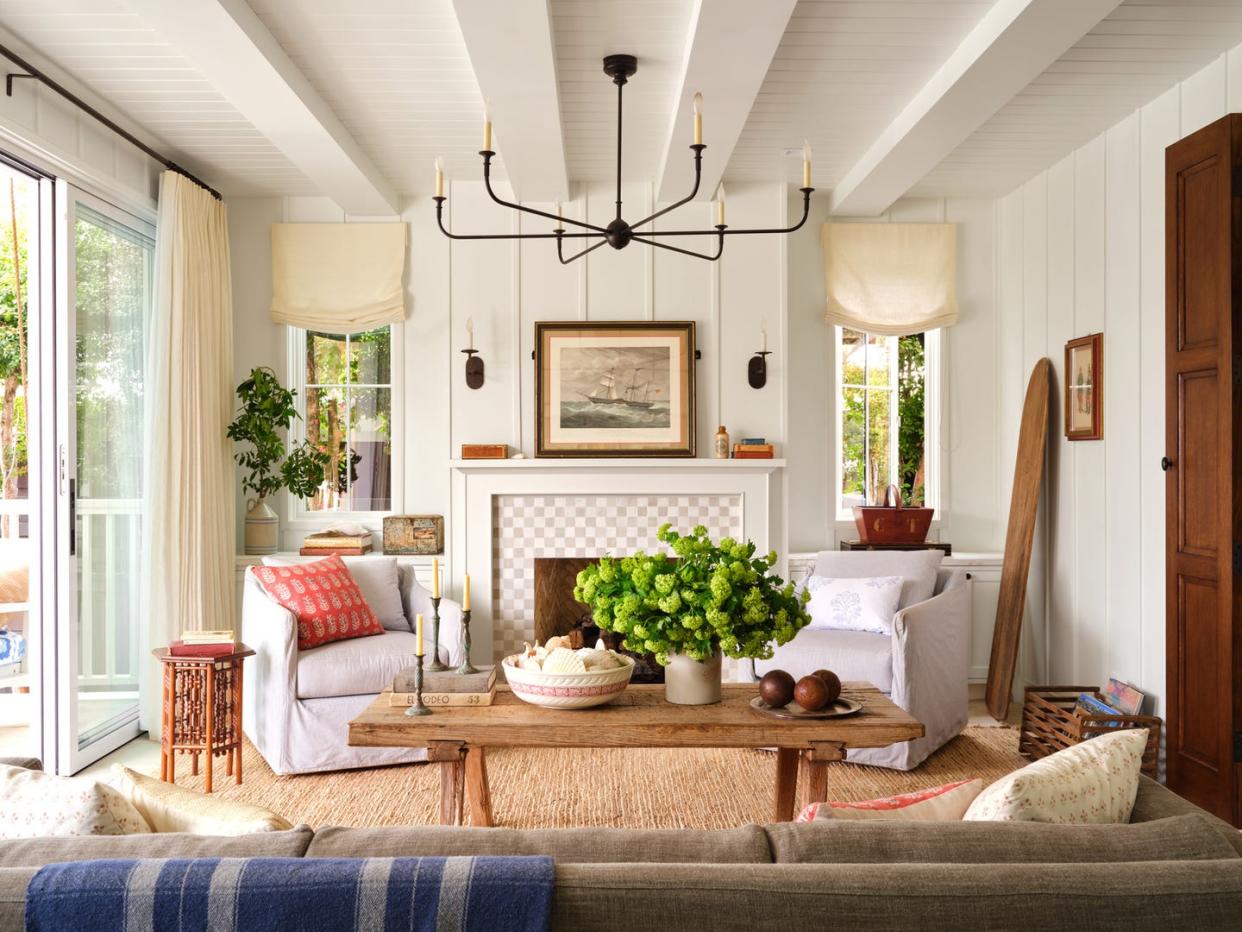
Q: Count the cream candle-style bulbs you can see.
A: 8